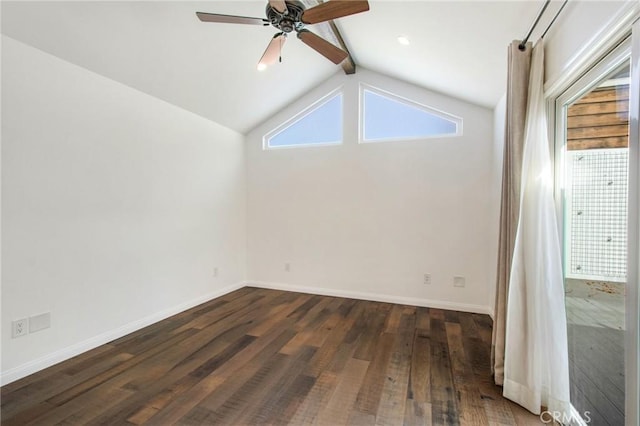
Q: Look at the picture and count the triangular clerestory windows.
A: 2